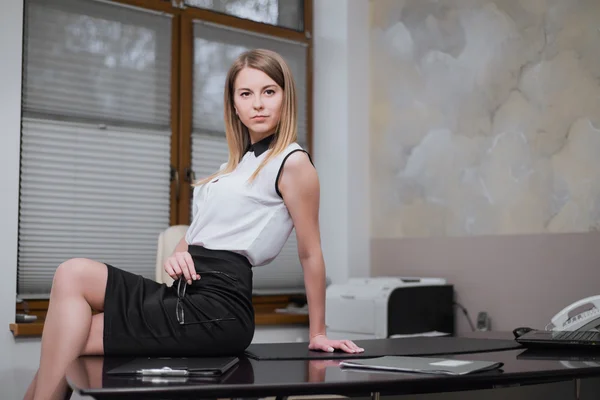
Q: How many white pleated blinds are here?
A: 2